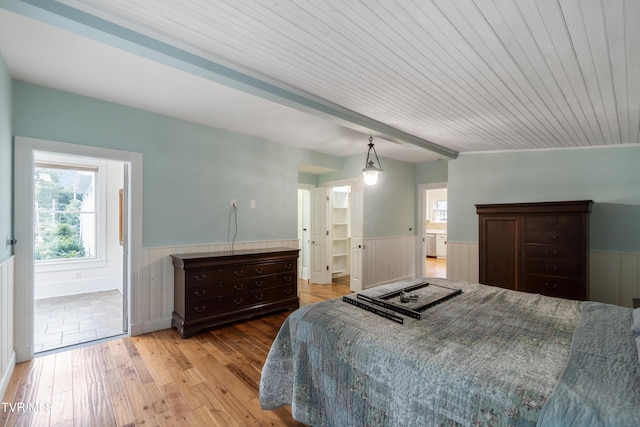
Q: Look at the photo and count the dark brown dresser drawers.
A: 11